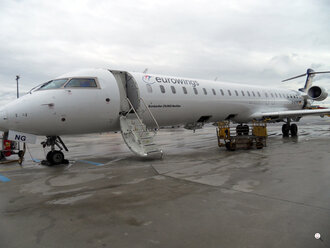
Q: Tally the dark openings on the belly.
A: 2